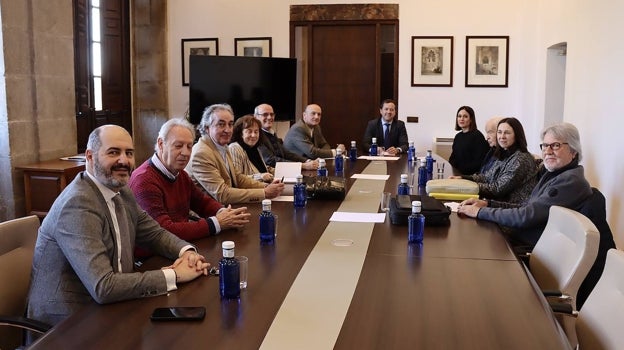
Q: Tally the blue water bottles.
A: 12